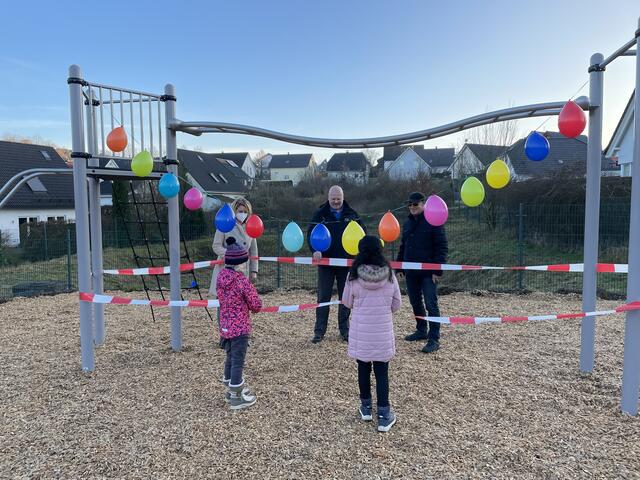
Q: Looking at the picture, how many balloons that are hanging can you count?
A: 15